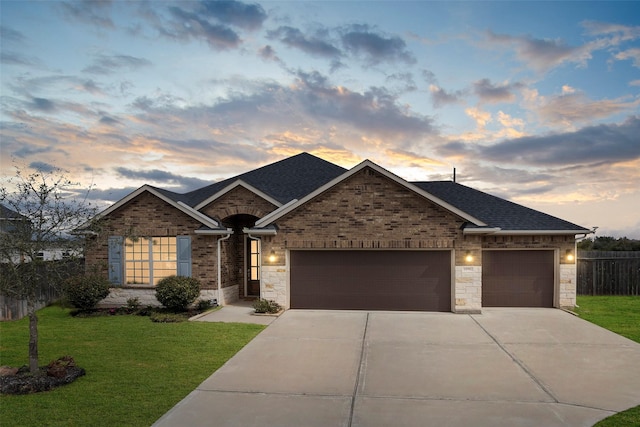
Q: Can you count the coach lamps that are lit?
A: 3